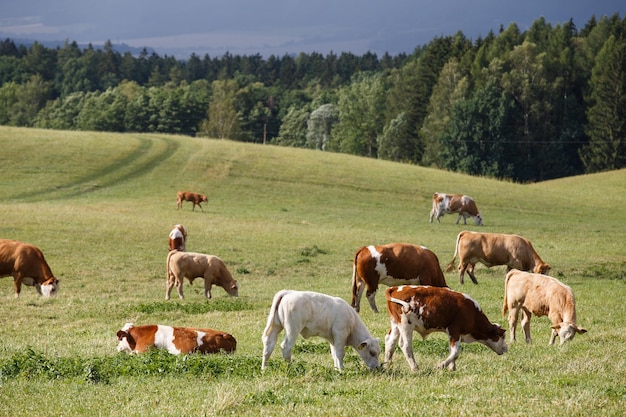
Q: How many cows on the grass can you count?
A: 11